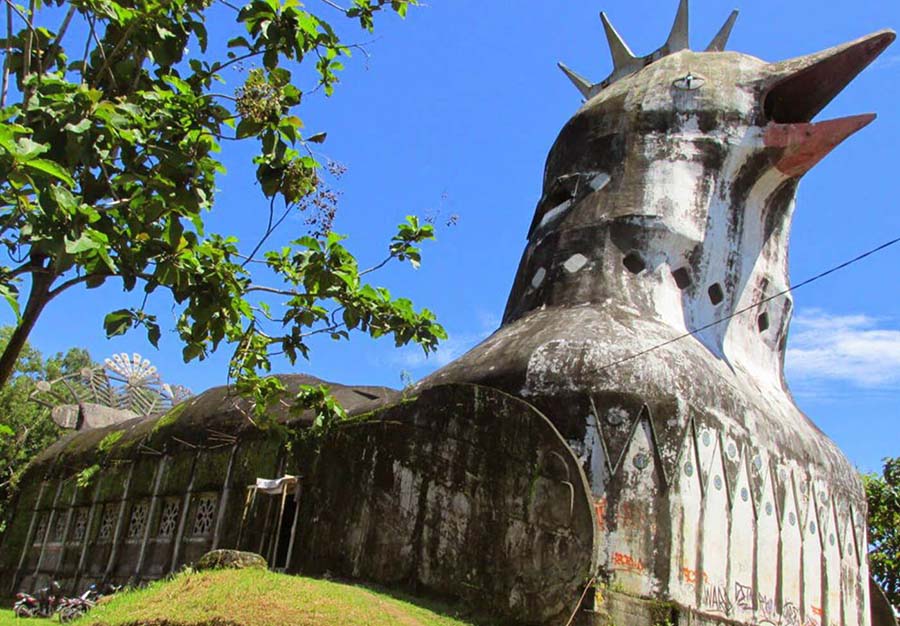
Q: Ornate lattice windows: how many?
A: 7